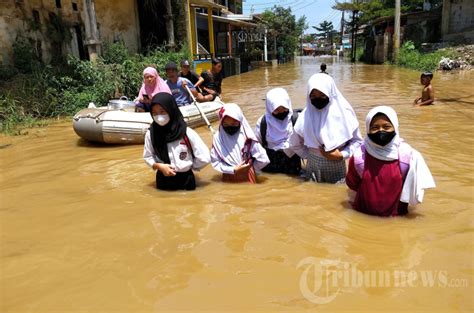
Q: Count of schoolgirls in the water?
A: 5